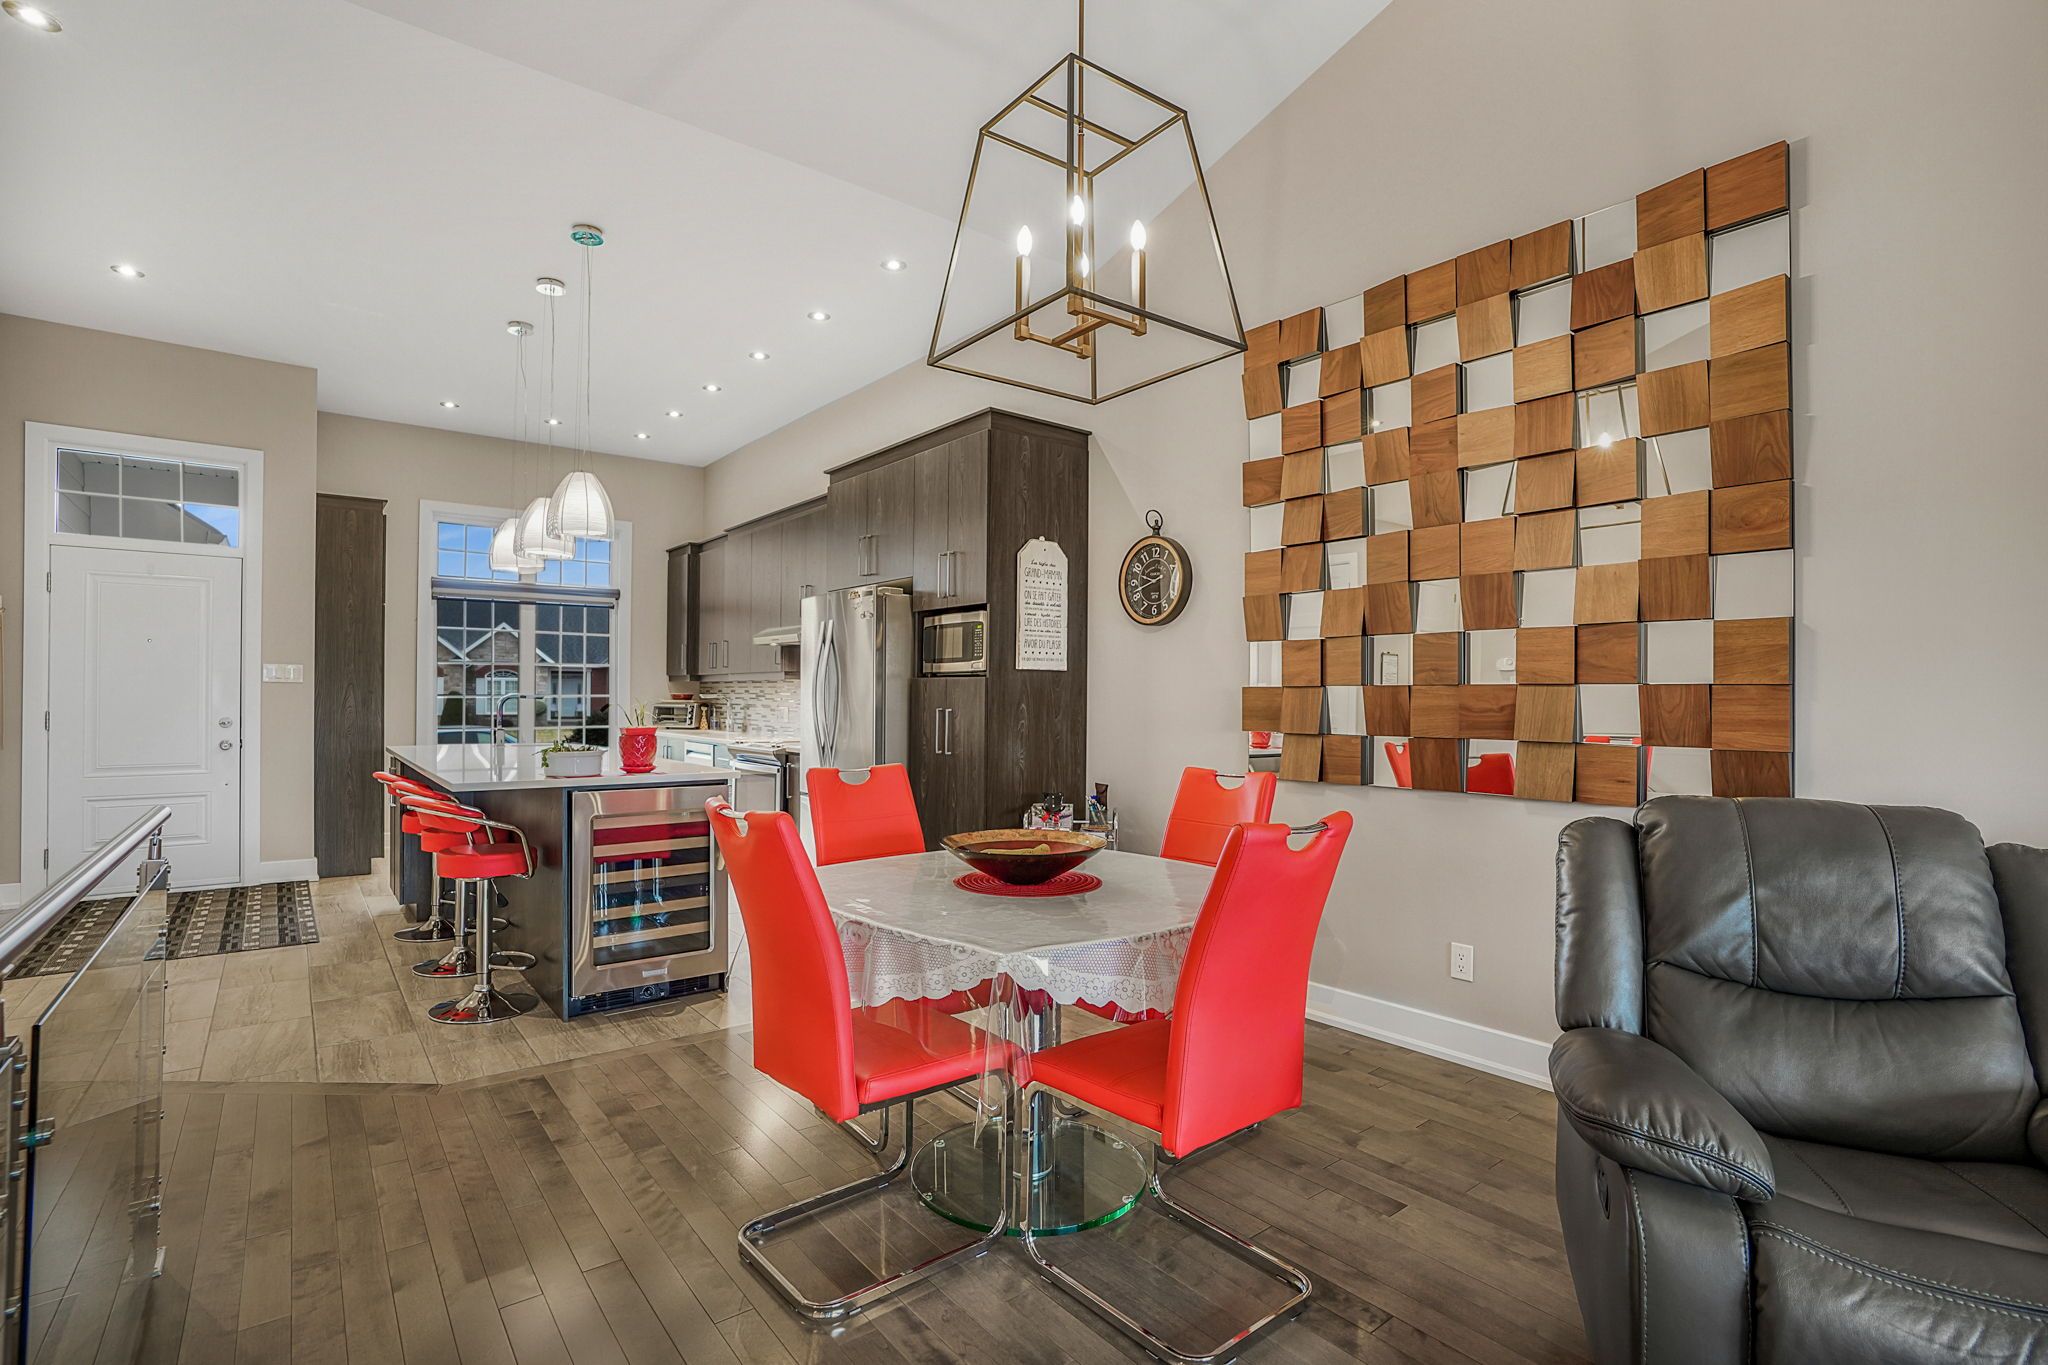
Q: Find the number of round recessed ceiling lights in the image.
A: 10